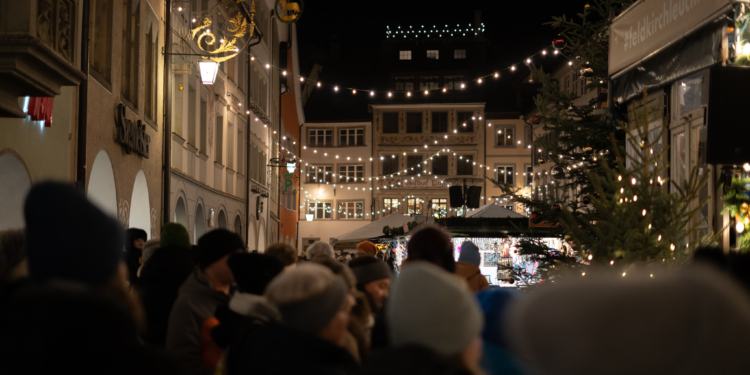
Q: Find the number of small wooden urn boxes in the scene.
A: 0